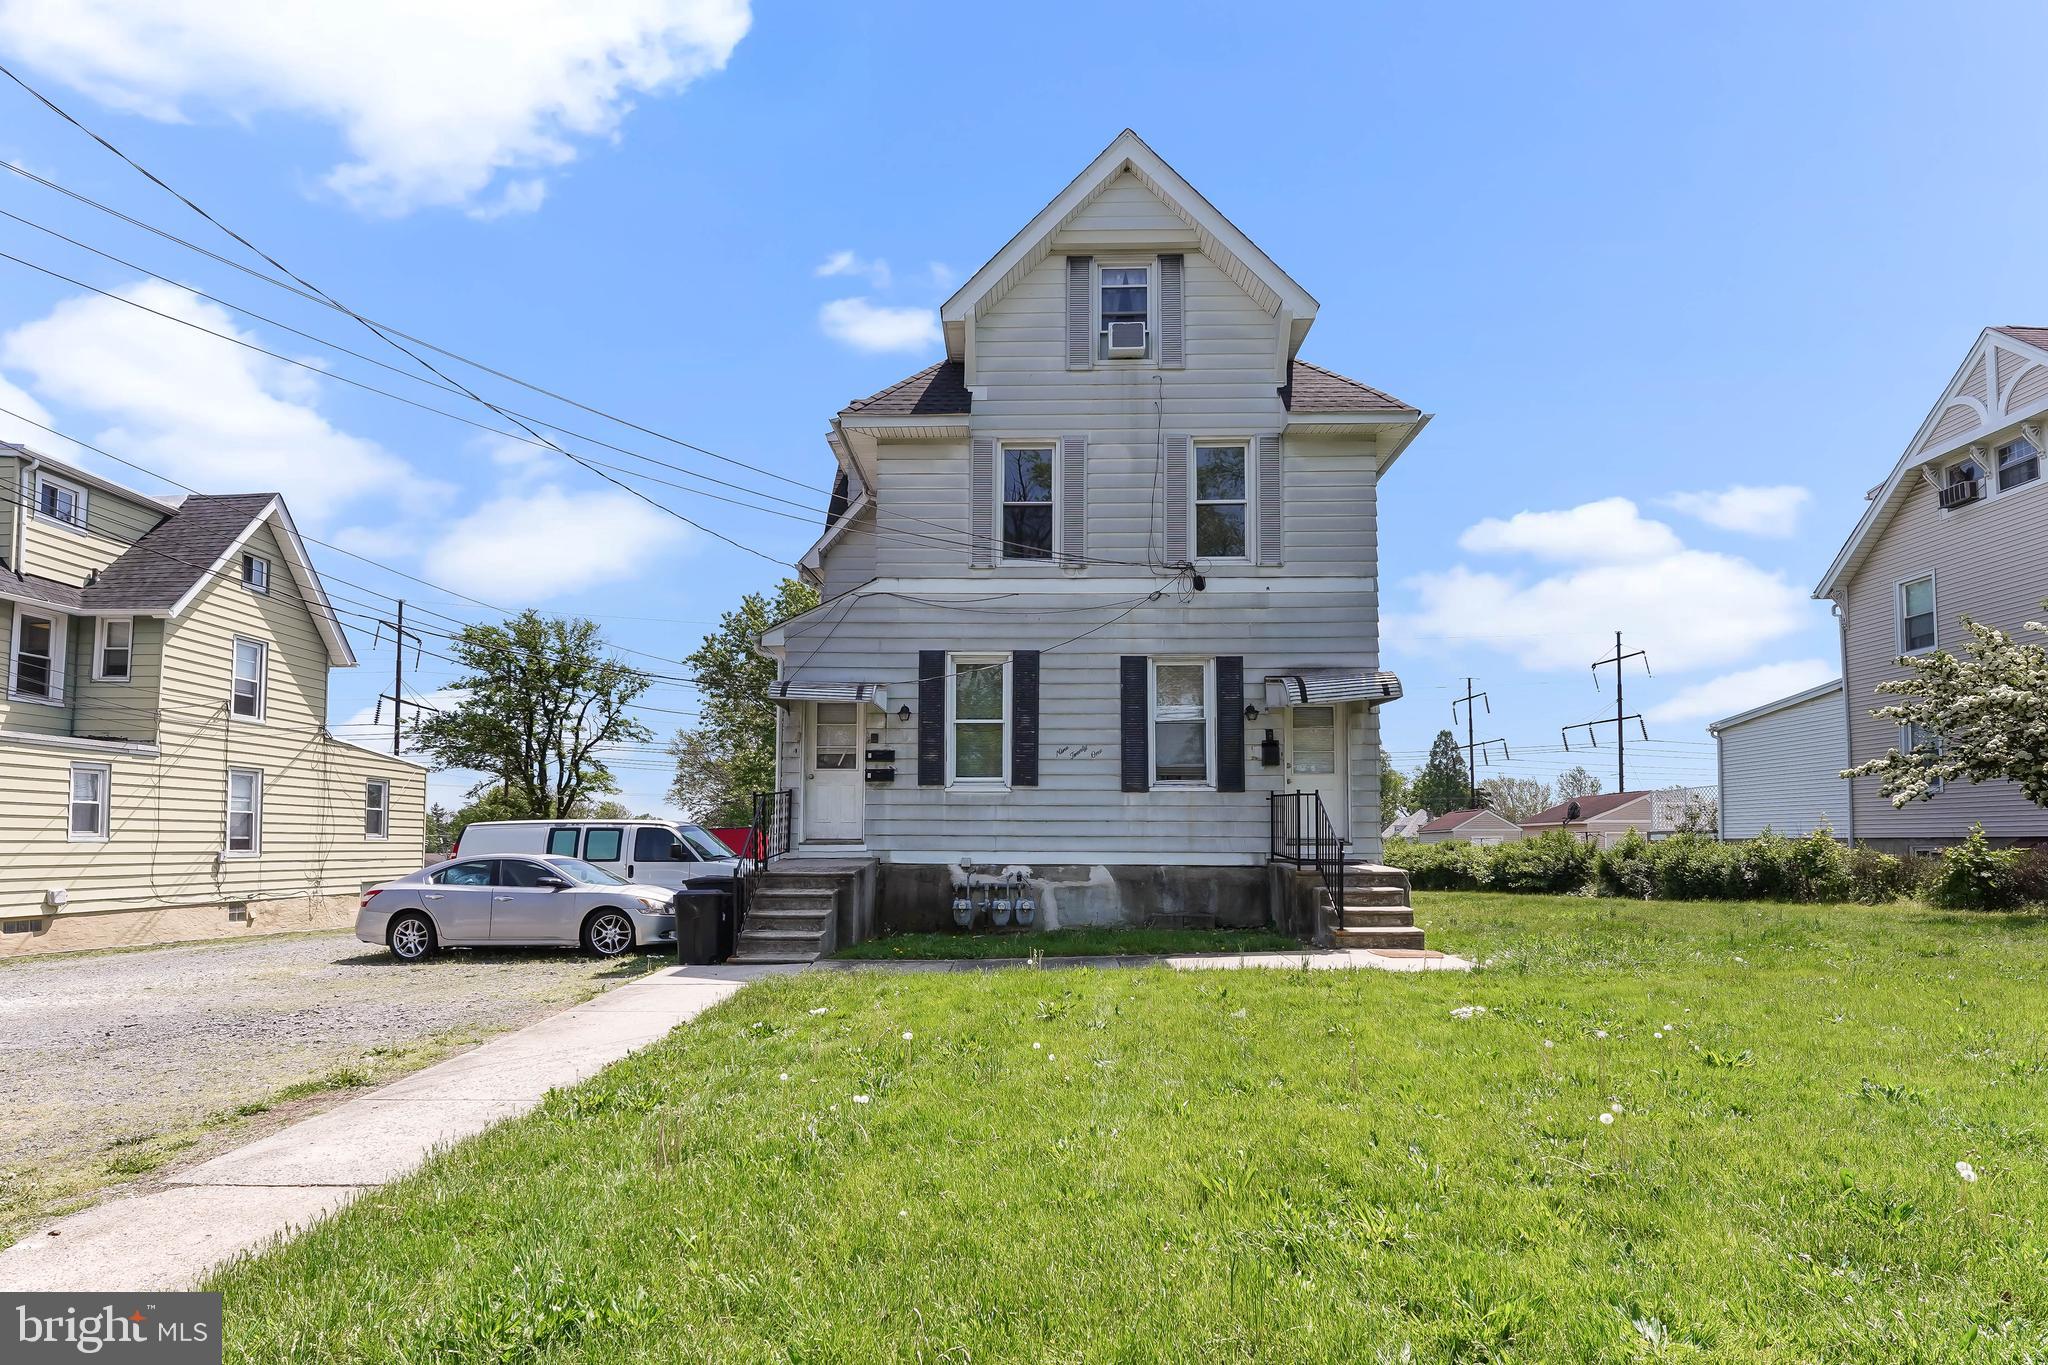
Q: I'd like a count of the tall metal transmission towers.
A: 3